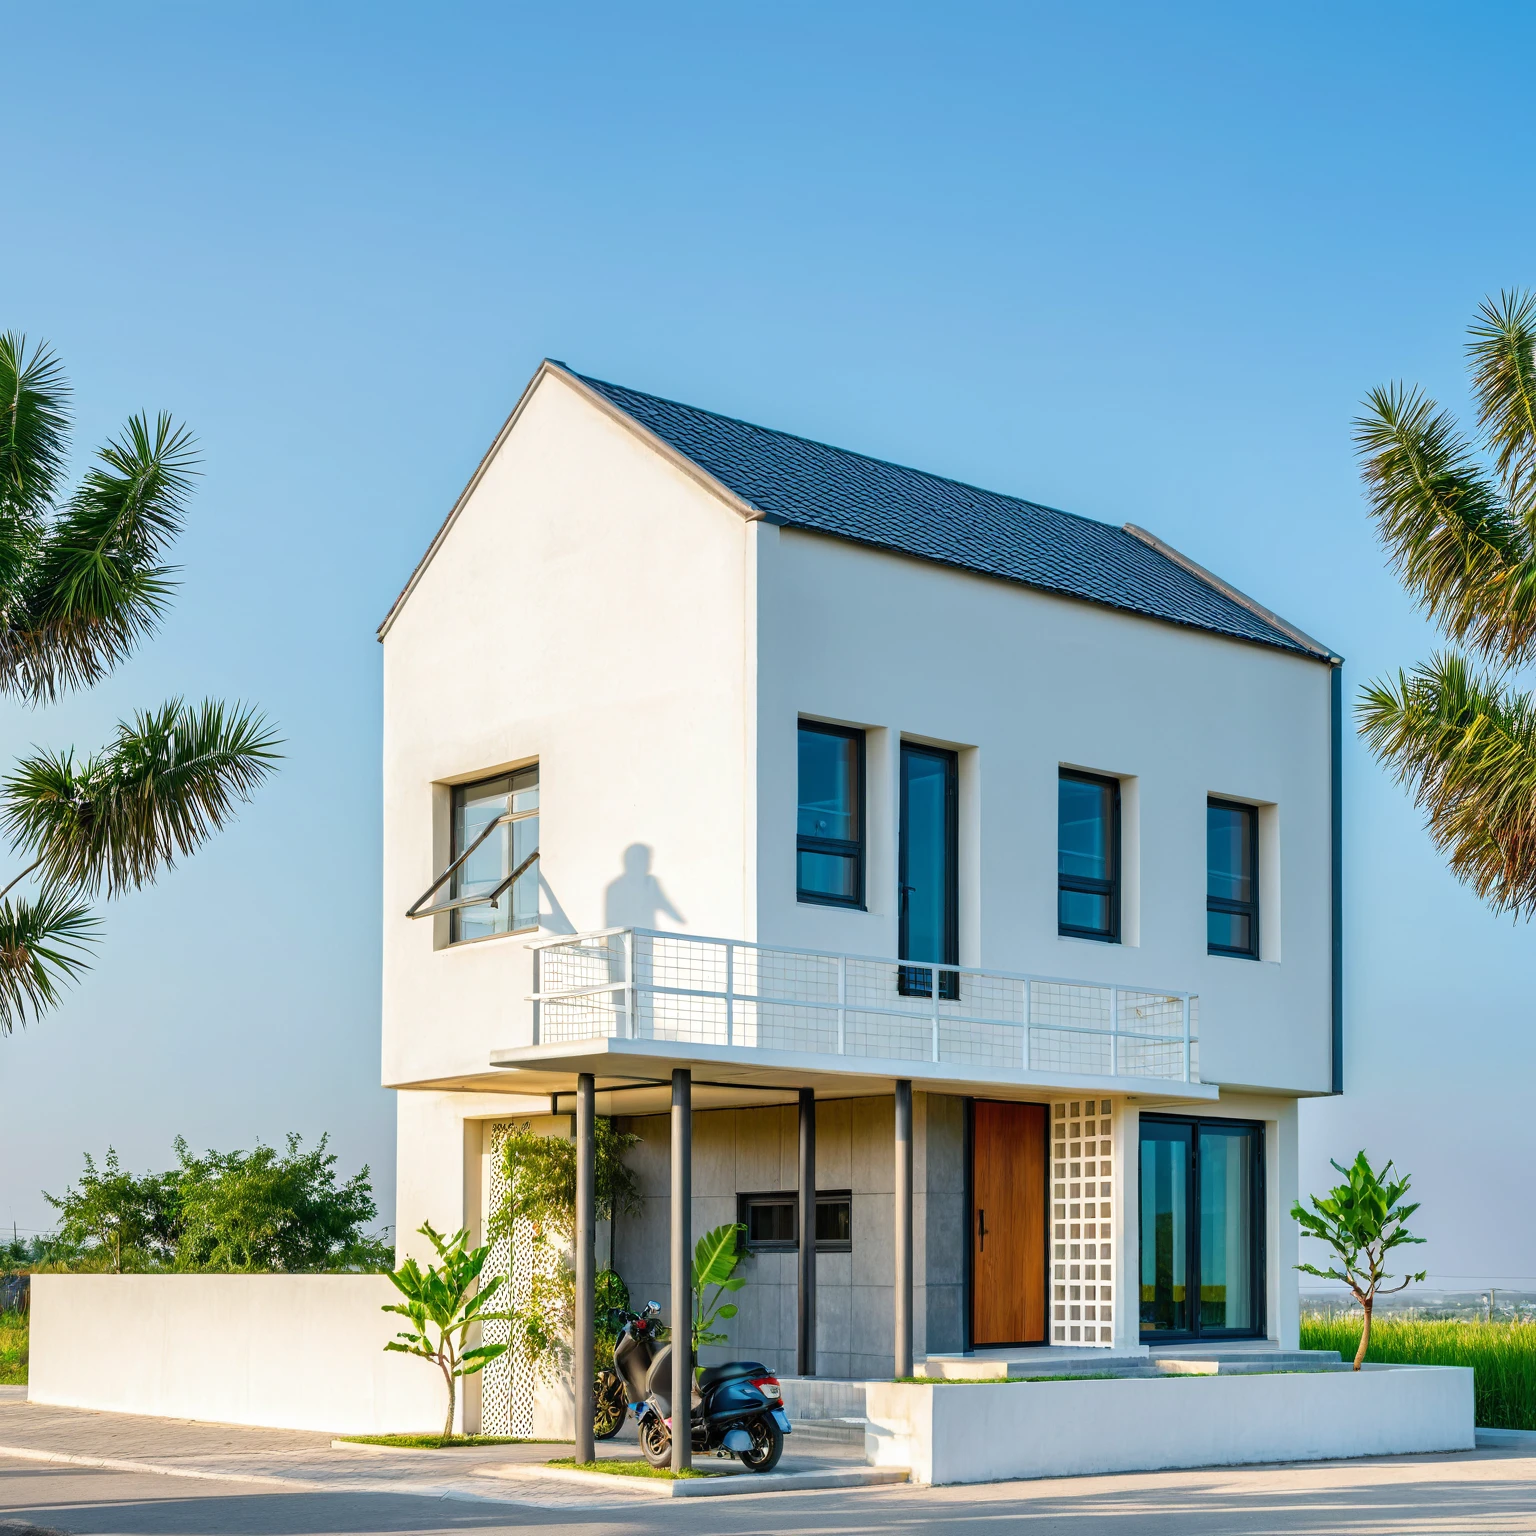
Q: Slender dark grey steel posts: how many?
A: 4